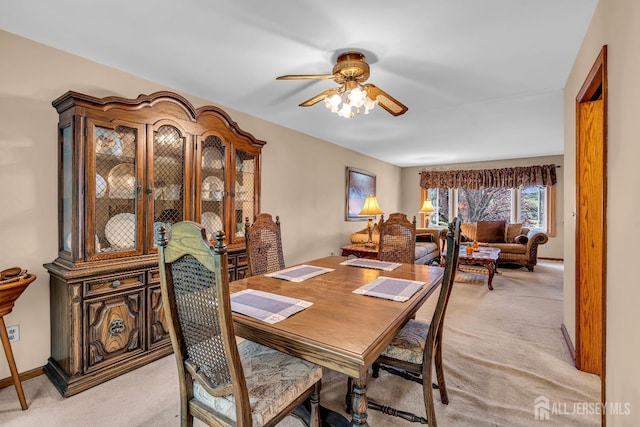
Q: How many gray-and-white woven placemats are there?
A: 4